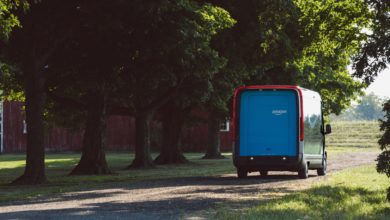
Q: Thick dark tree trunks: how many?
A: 5